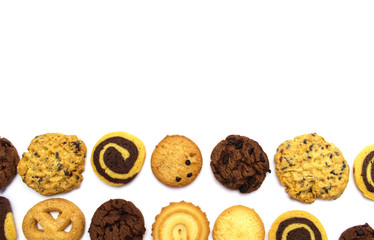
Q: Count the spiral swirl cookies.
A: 3